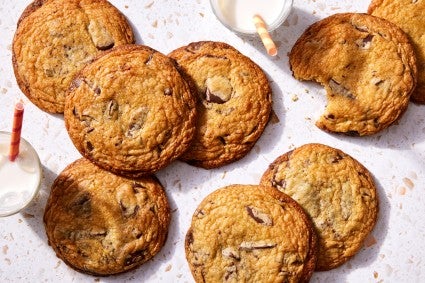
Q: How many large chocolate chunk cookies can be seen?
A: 8